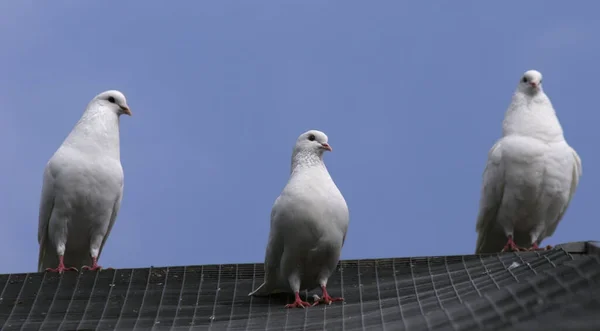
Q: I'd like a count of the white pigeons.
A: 3